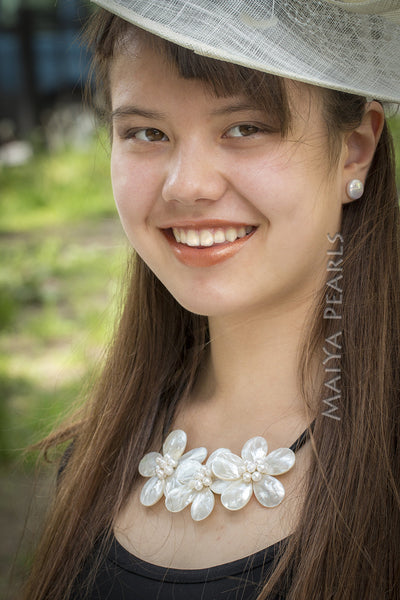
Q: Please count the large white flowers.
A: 3